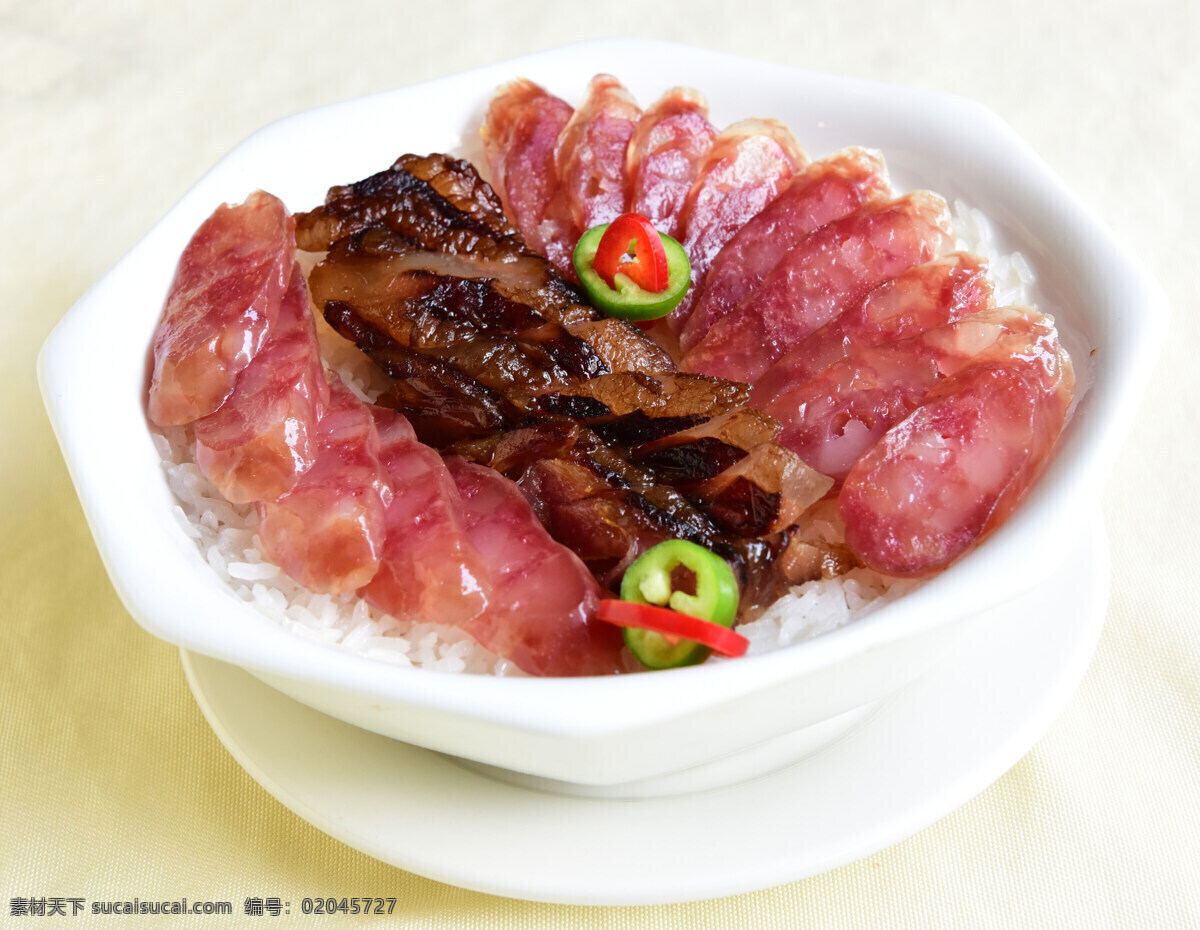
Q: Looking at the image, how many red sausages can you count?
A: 14